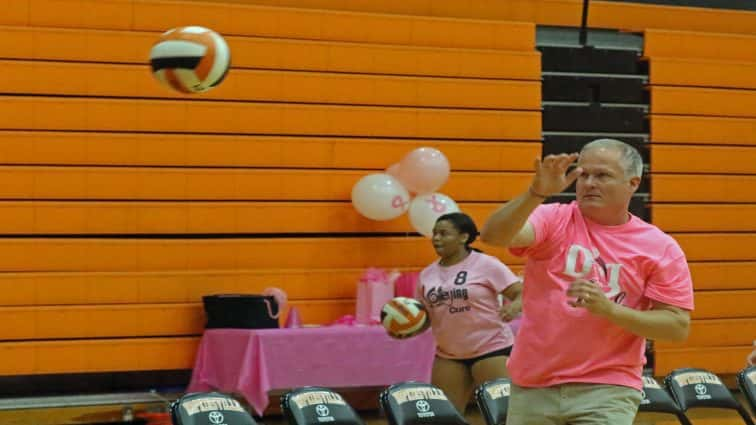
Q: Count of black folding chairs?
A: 7